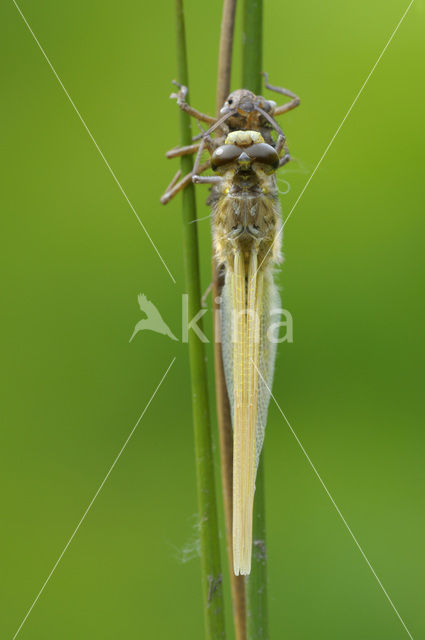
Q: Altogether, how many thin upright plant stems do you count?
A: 3